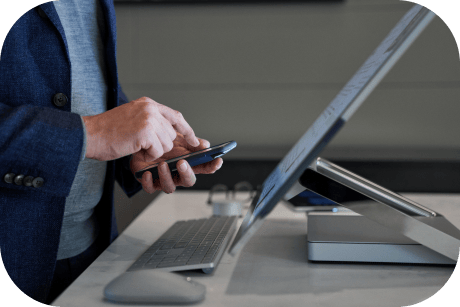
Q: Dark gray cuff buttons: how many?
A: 4